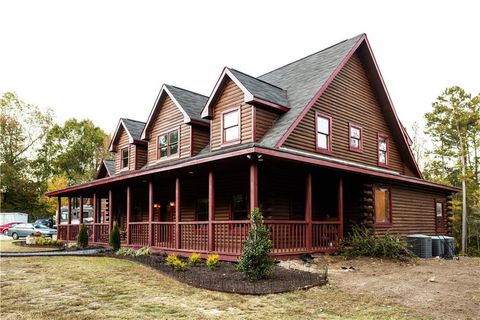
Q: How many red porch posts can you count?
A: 12